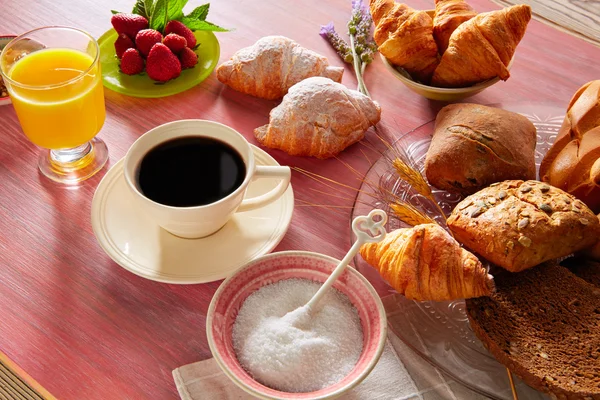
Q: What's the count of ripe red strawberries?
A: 8